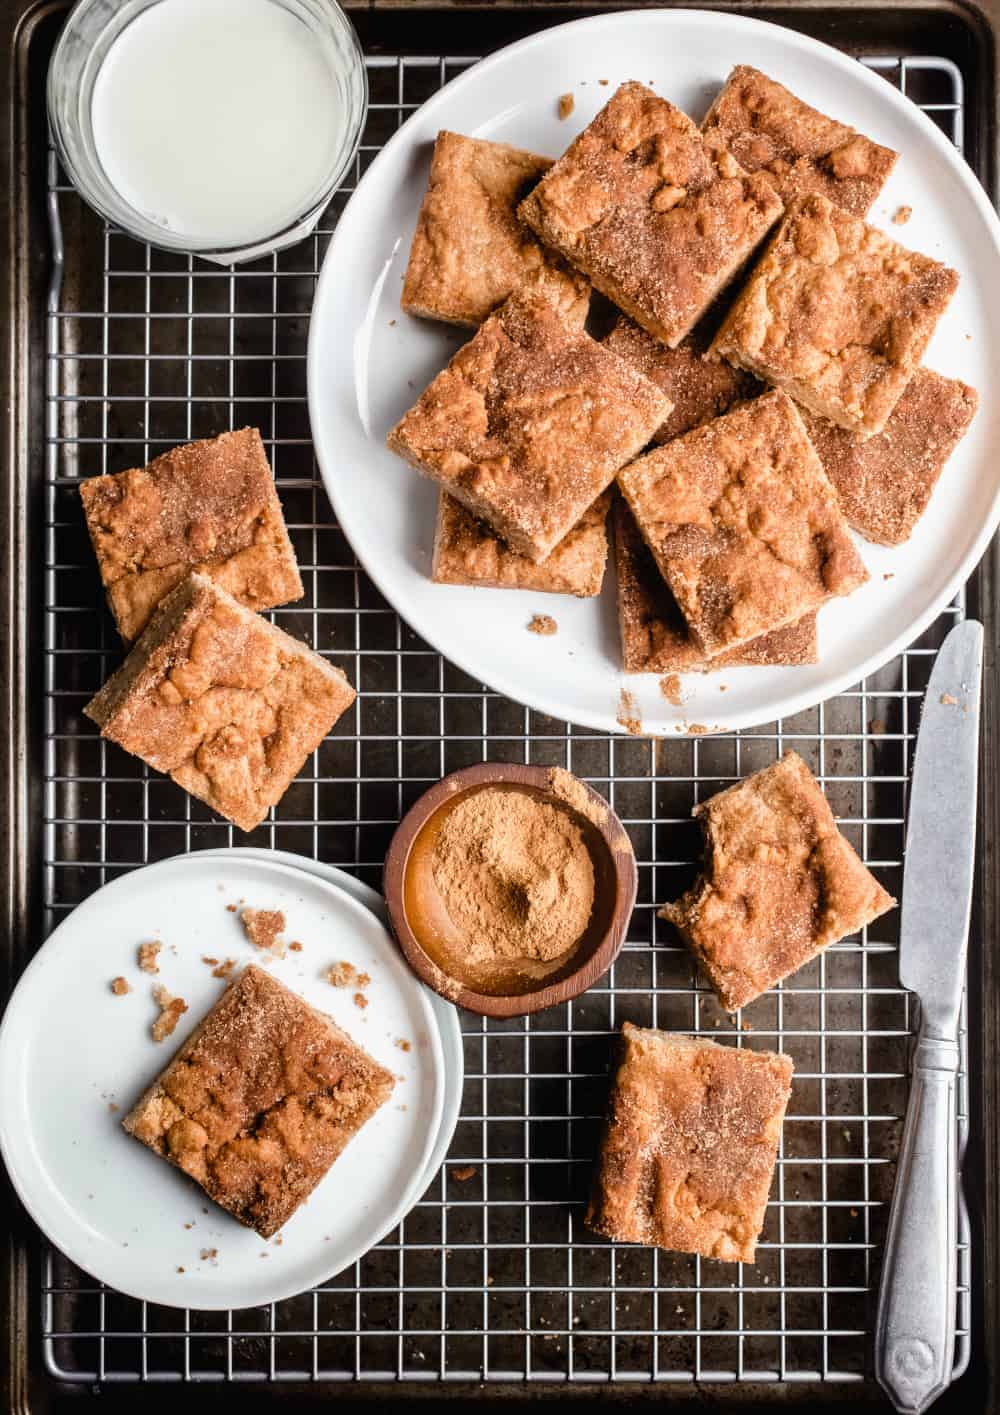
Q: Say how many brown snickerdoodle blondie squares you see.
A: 15